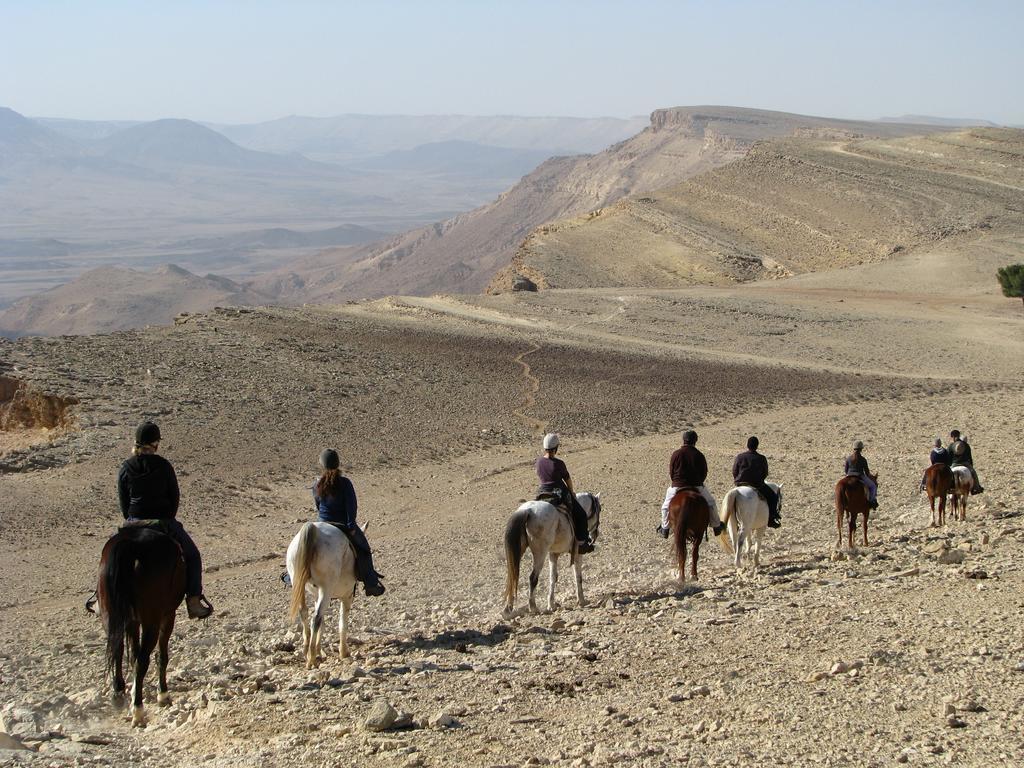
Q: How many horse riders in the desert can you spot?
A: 8